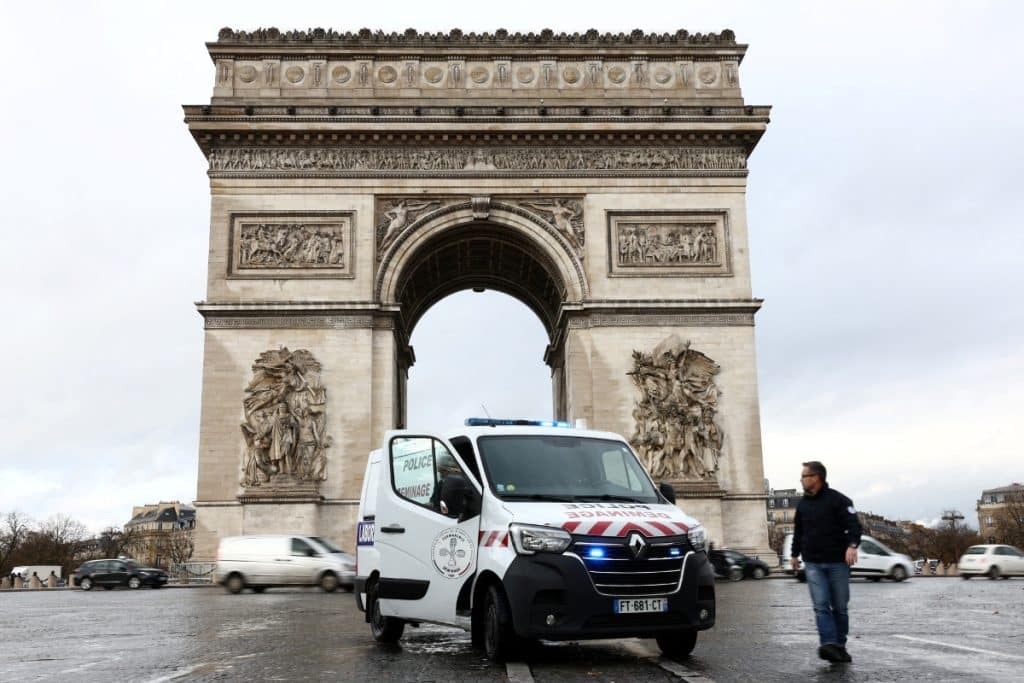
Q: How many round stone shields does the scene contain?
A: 11